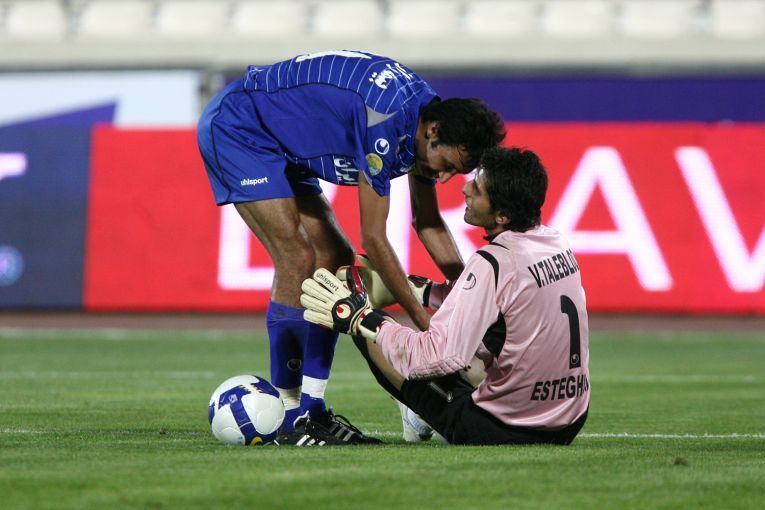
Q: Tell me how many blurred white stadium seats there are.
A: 10